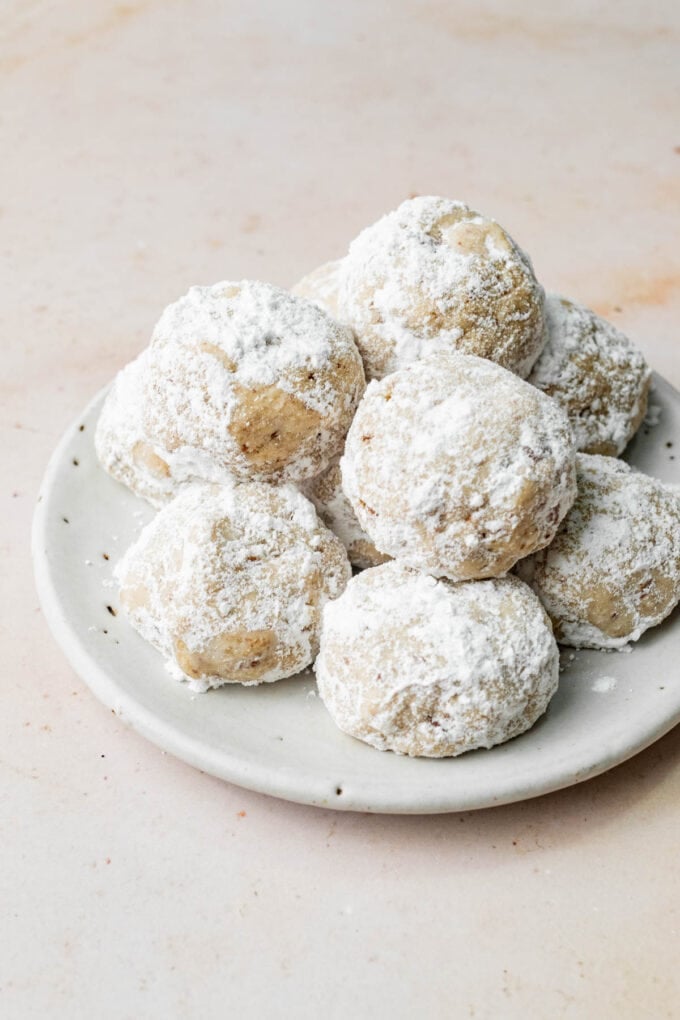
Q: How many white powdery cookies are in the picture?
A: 10